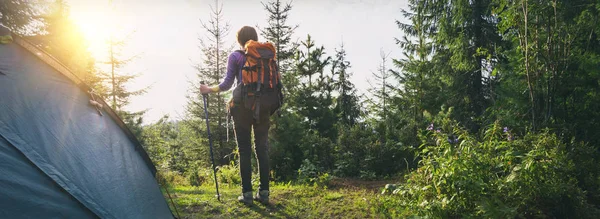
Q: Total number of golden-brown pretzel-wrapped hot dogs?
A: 0